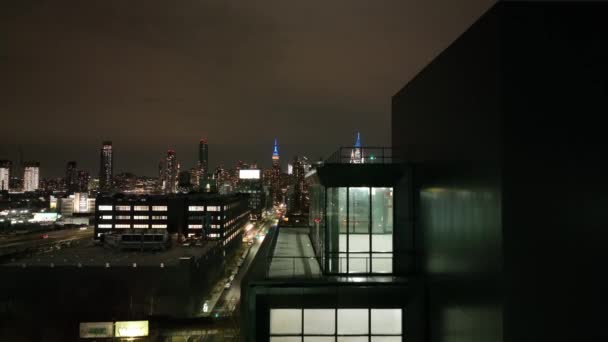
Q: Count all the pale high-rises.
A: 2